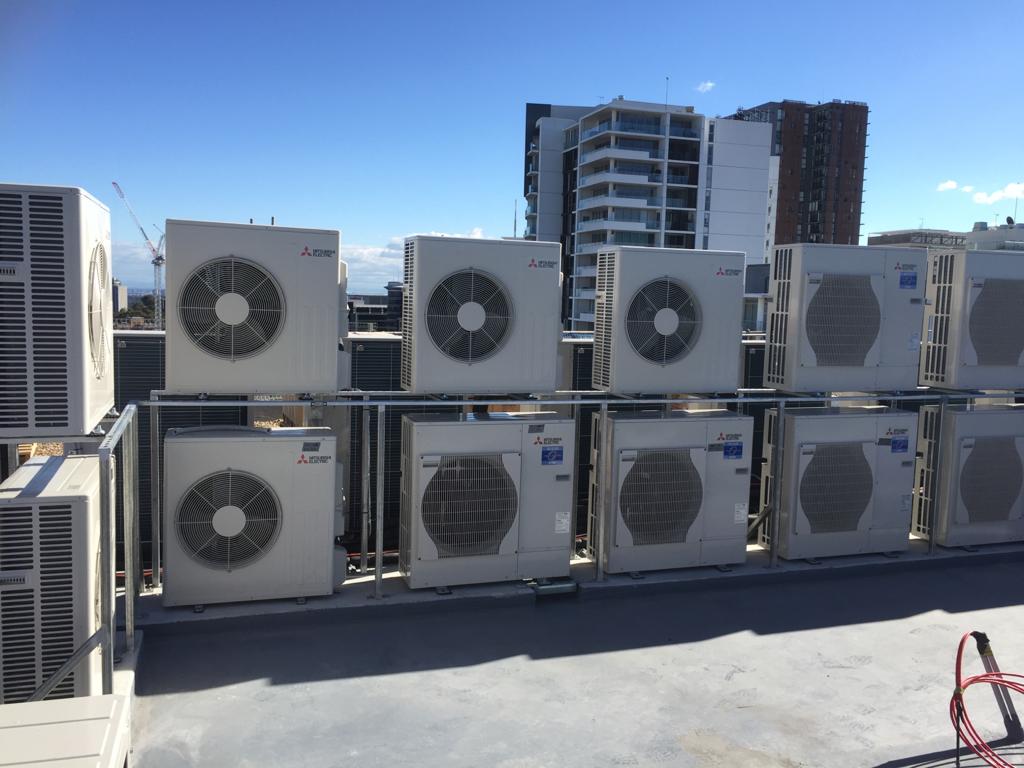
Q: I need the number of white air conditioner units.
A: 13